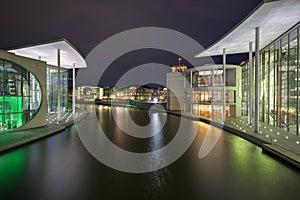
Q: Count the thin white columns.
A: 5